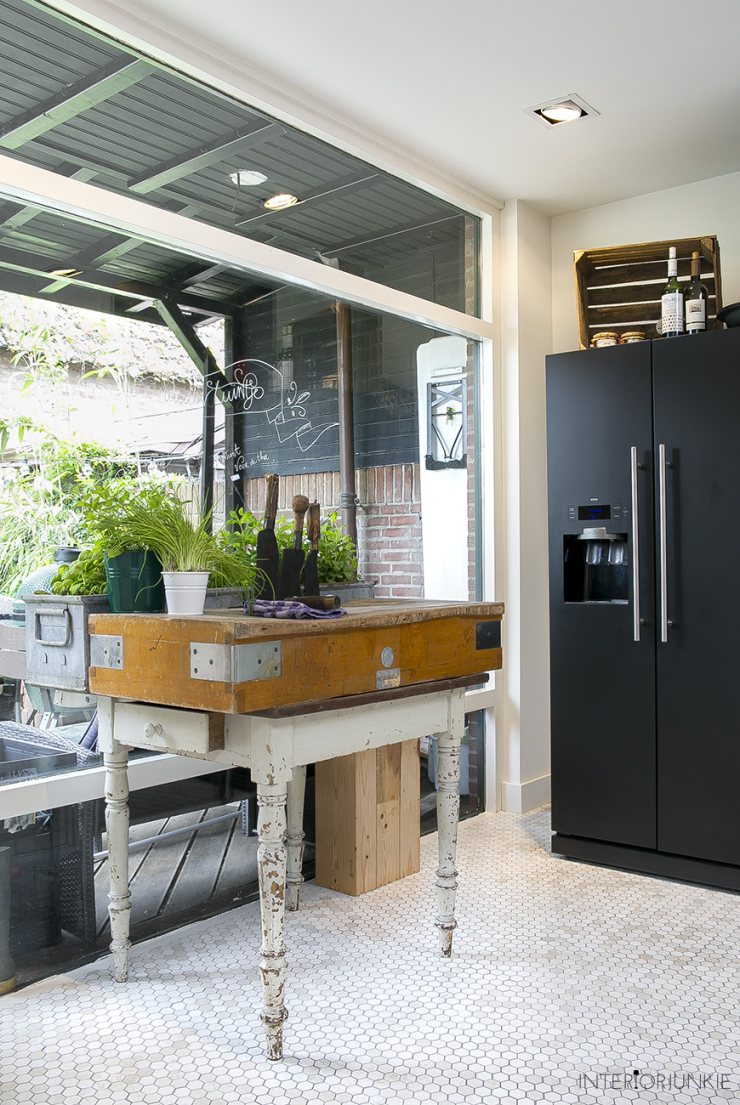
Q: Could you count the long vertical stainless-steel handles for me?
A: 2